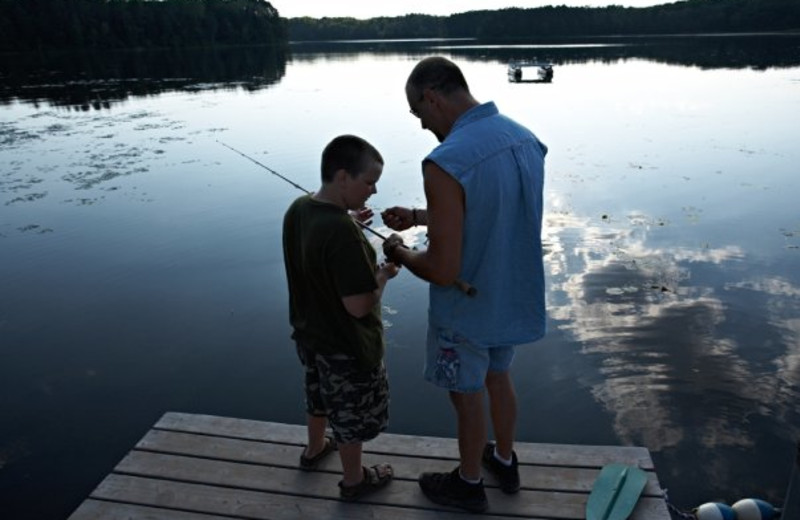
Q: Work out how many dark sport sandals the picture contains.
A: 2